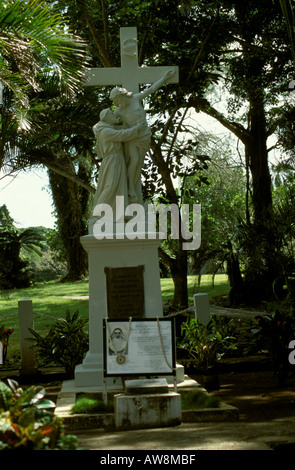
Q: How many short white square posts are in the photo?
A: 2